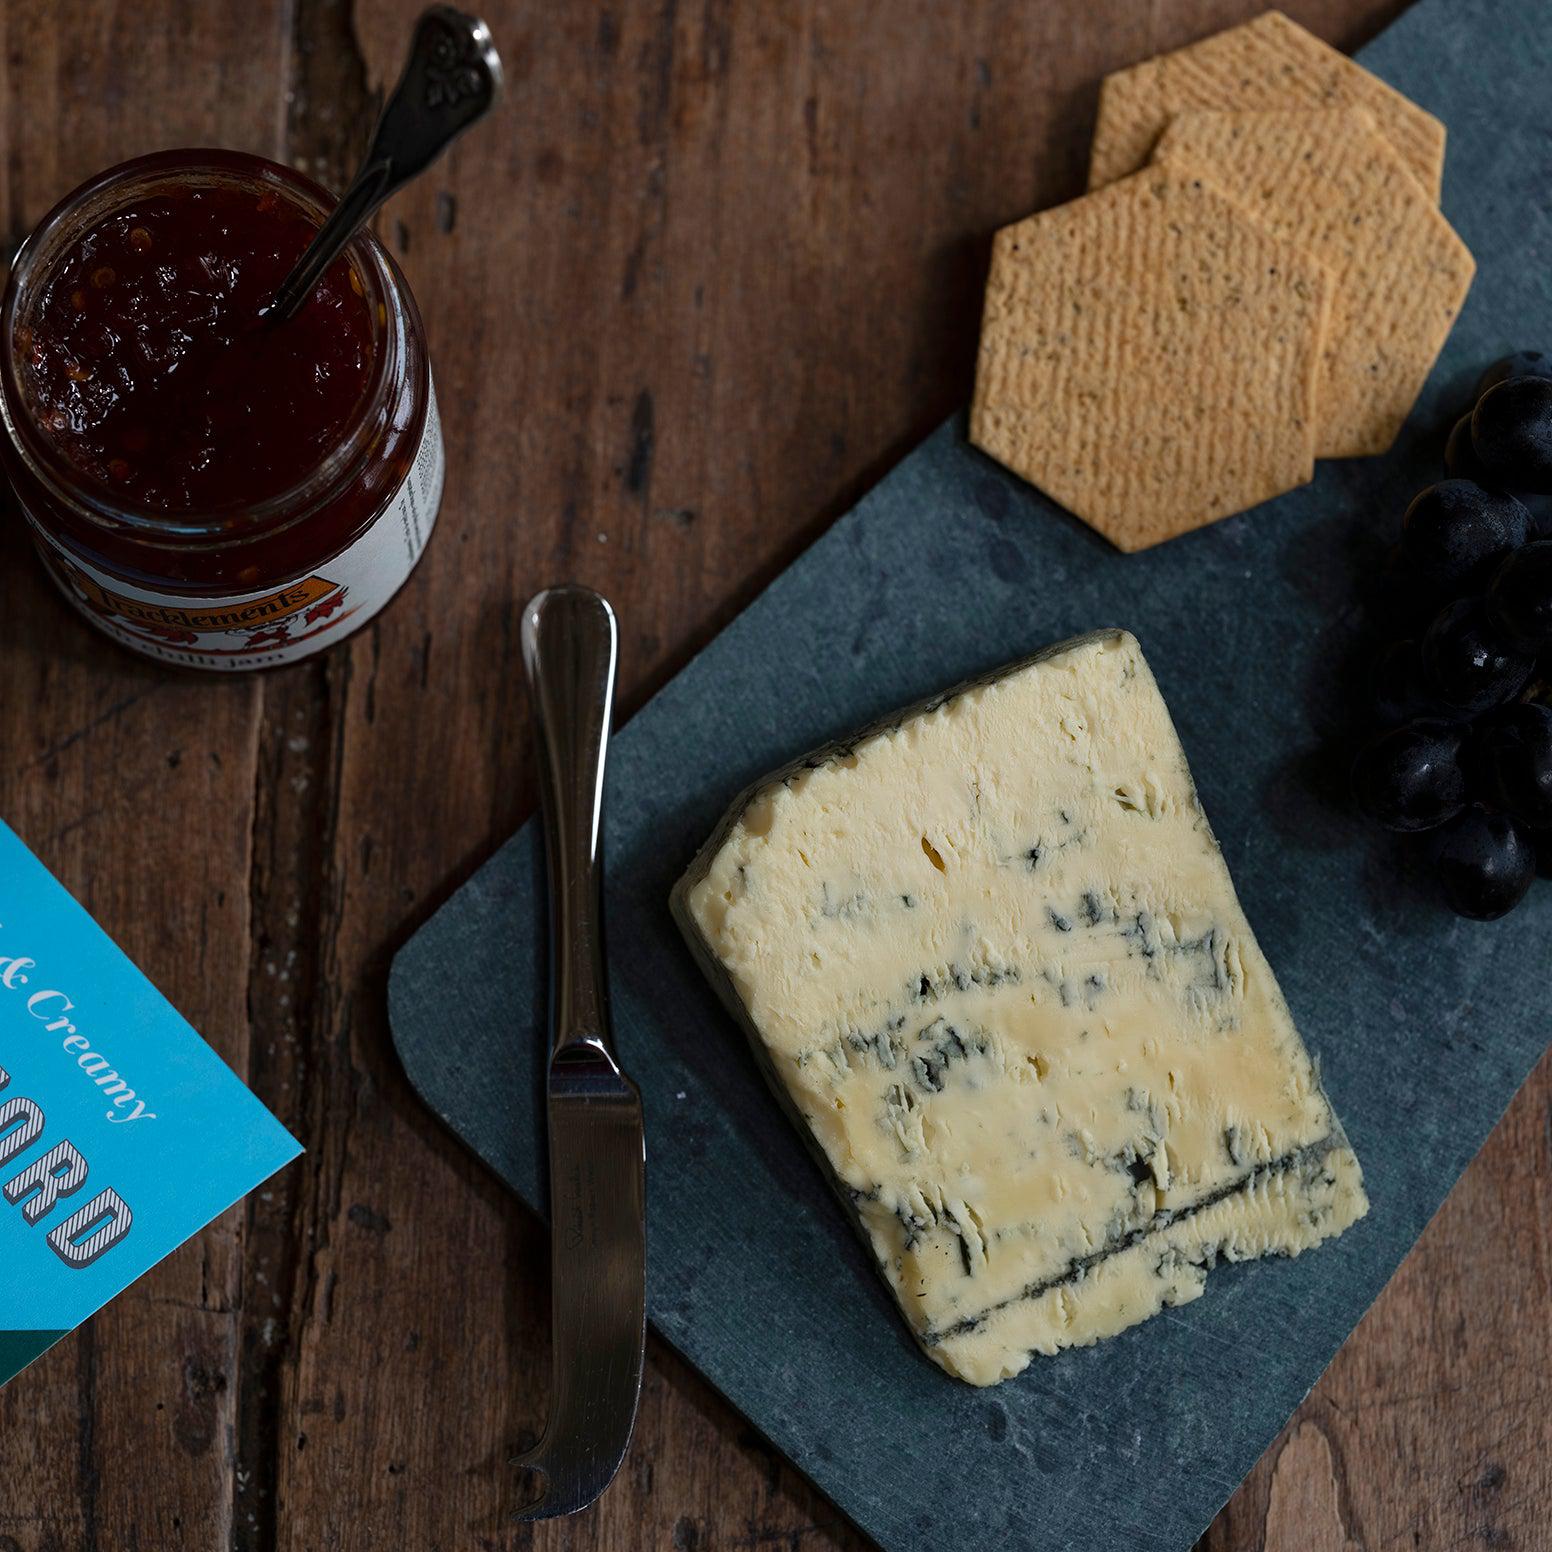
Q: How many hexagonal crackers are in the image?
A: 3